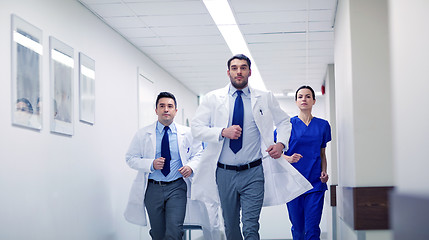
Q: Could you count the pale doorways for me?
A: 1